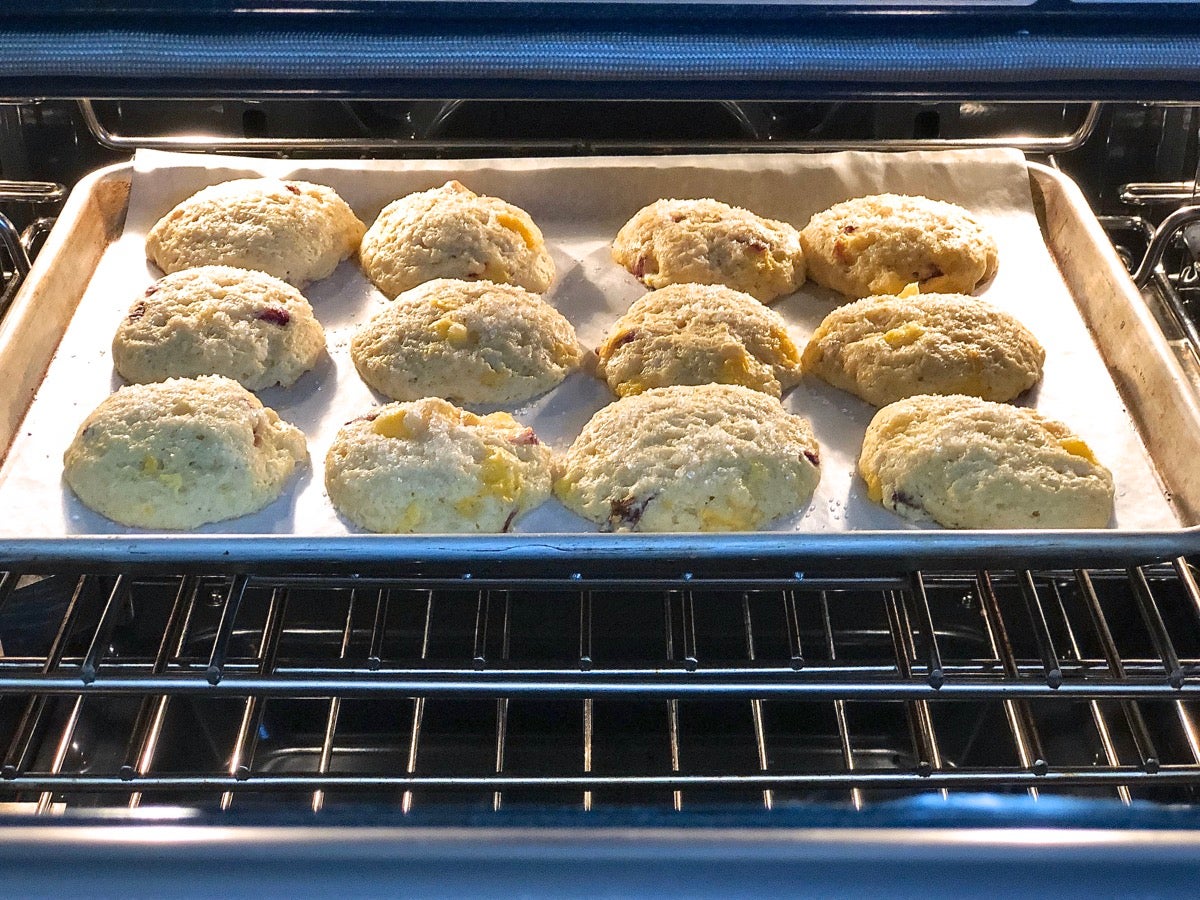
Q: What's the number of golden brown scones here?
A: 12